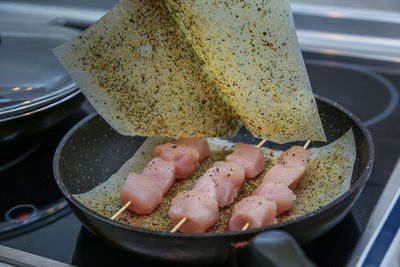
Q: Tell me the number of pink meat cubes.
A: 11